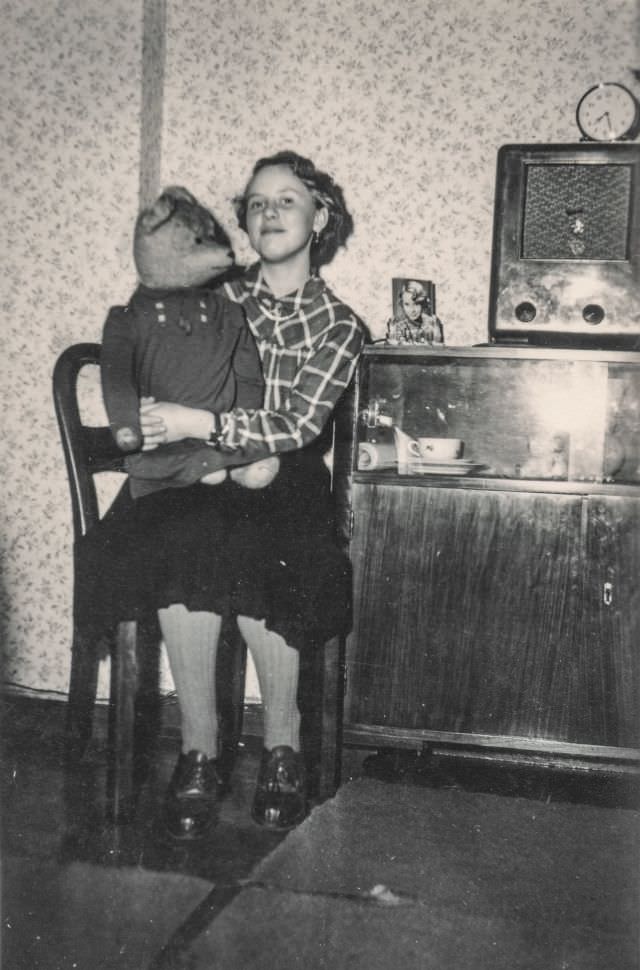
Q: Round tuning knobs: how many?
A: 2